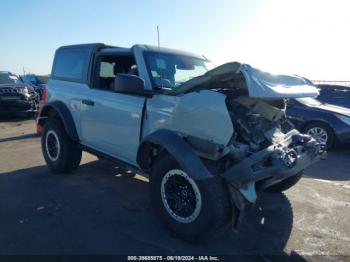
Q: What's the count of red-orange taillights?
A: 1